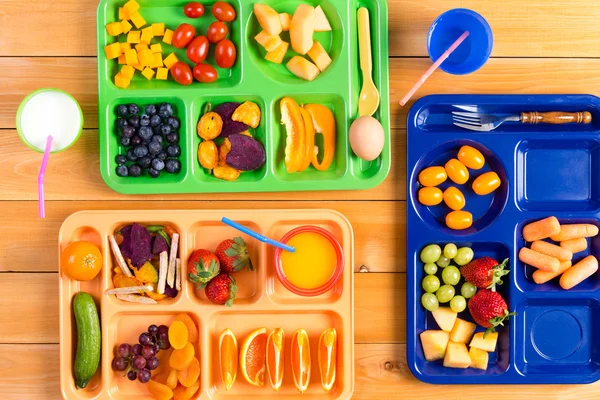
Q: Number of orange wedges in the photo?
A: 5